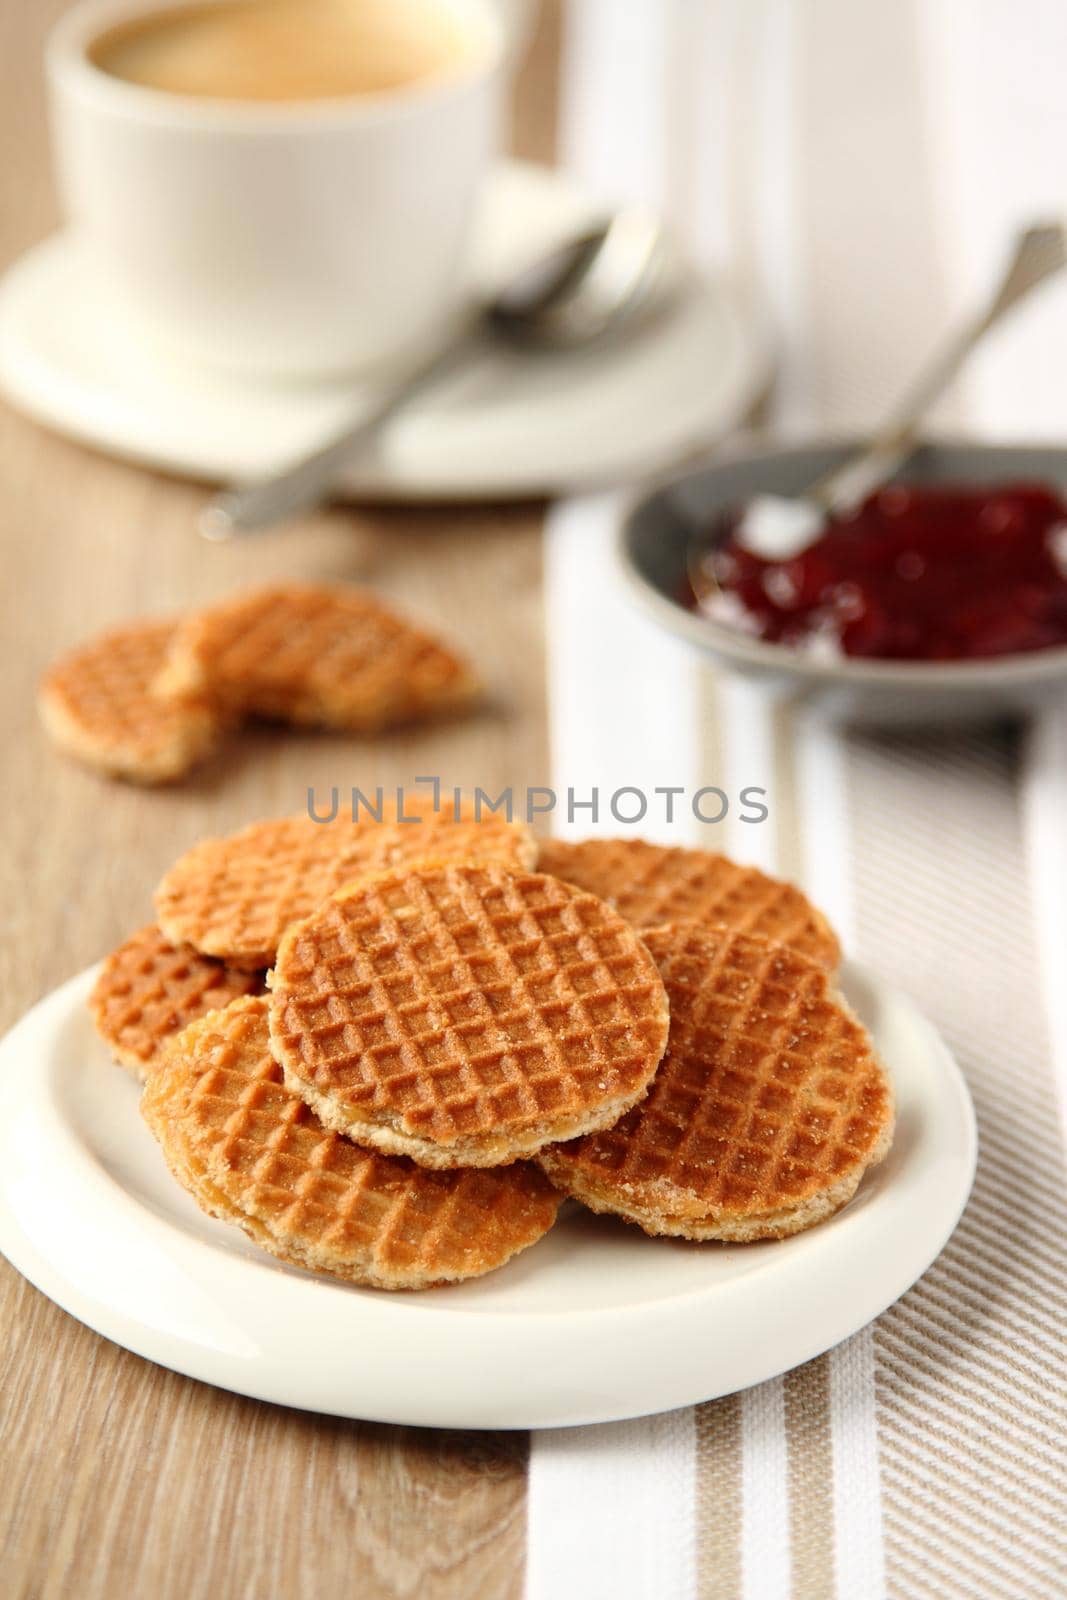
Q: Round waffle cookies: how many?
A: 6